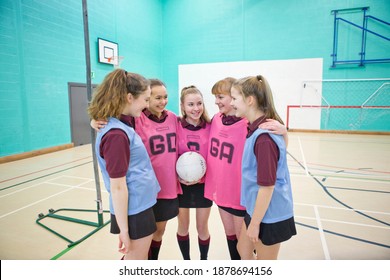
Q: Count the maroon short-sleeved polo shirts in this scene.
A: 5